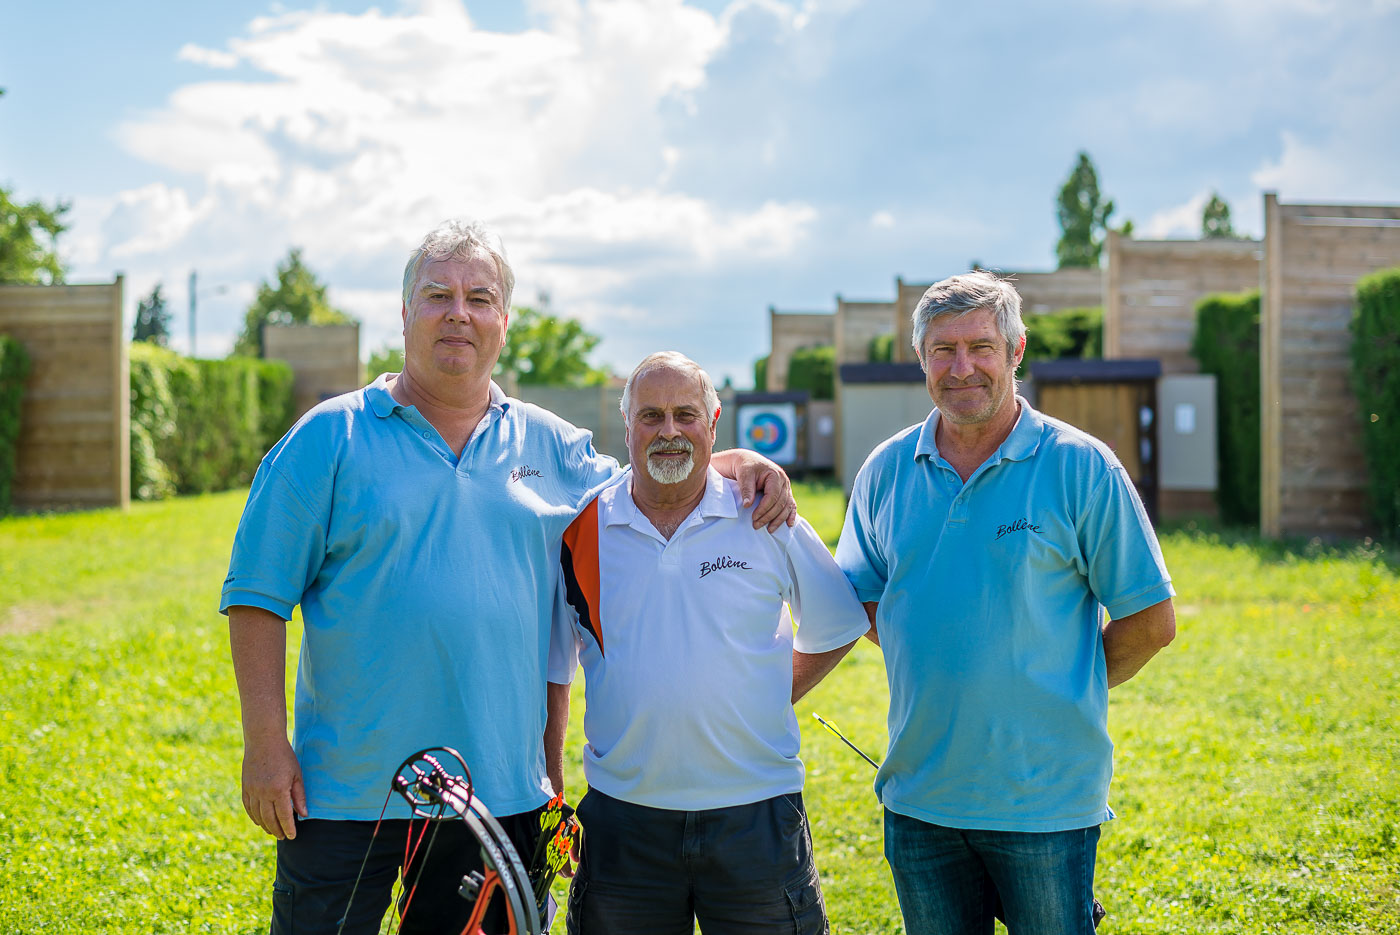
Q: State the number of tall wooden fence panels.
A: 8